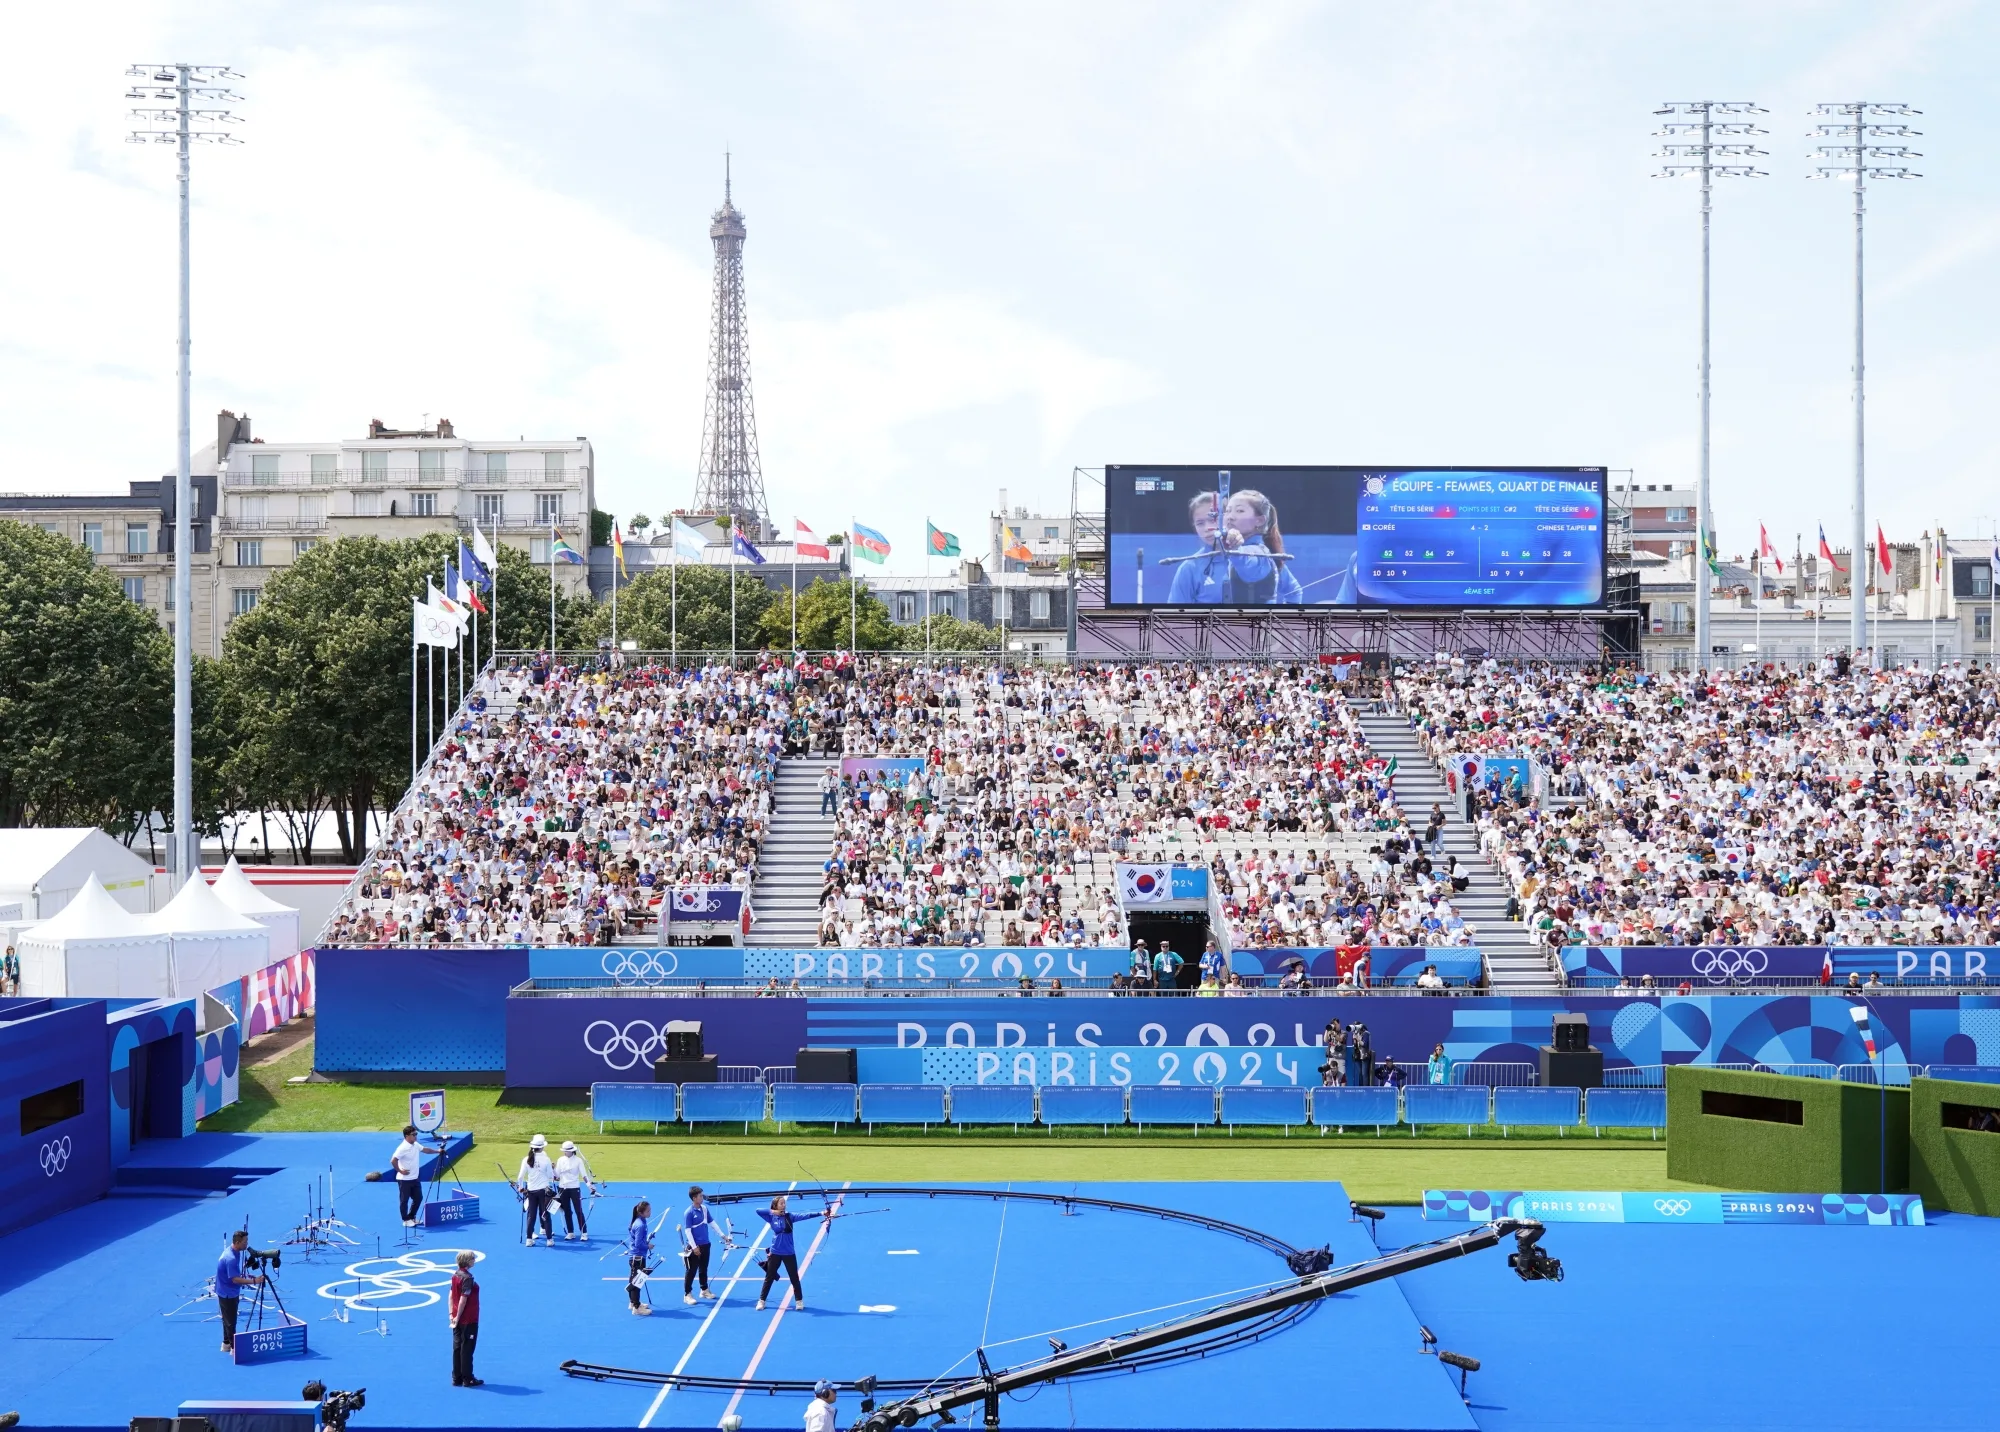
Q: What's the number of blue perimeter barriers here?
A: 12